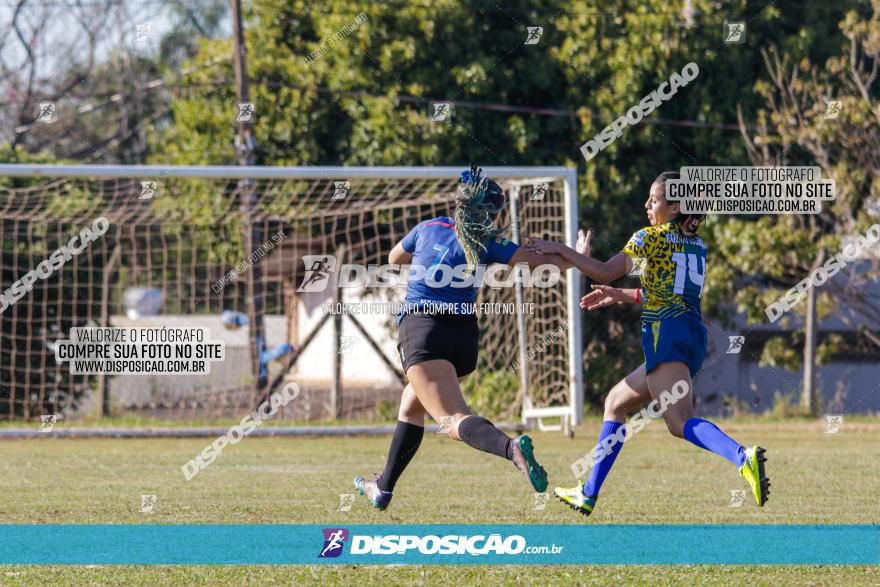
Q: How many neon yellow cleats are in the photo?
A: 2